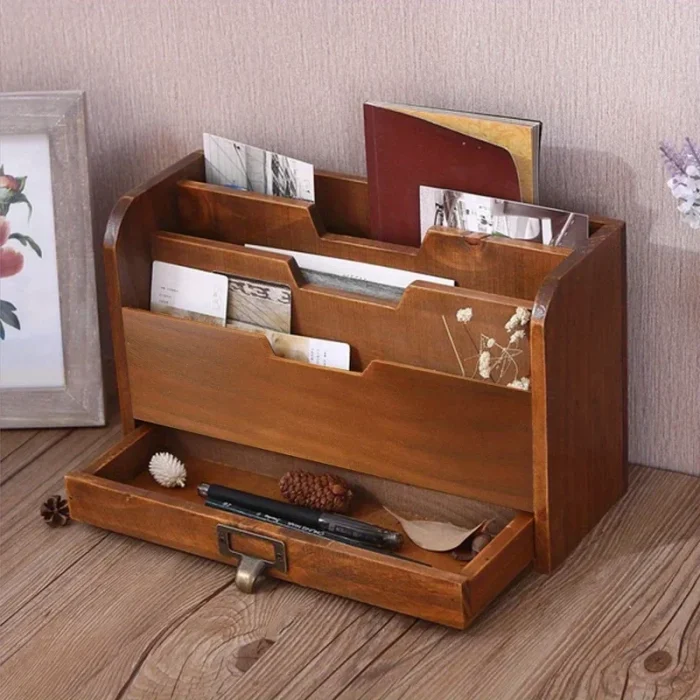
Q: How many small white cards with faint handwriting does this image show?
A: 2